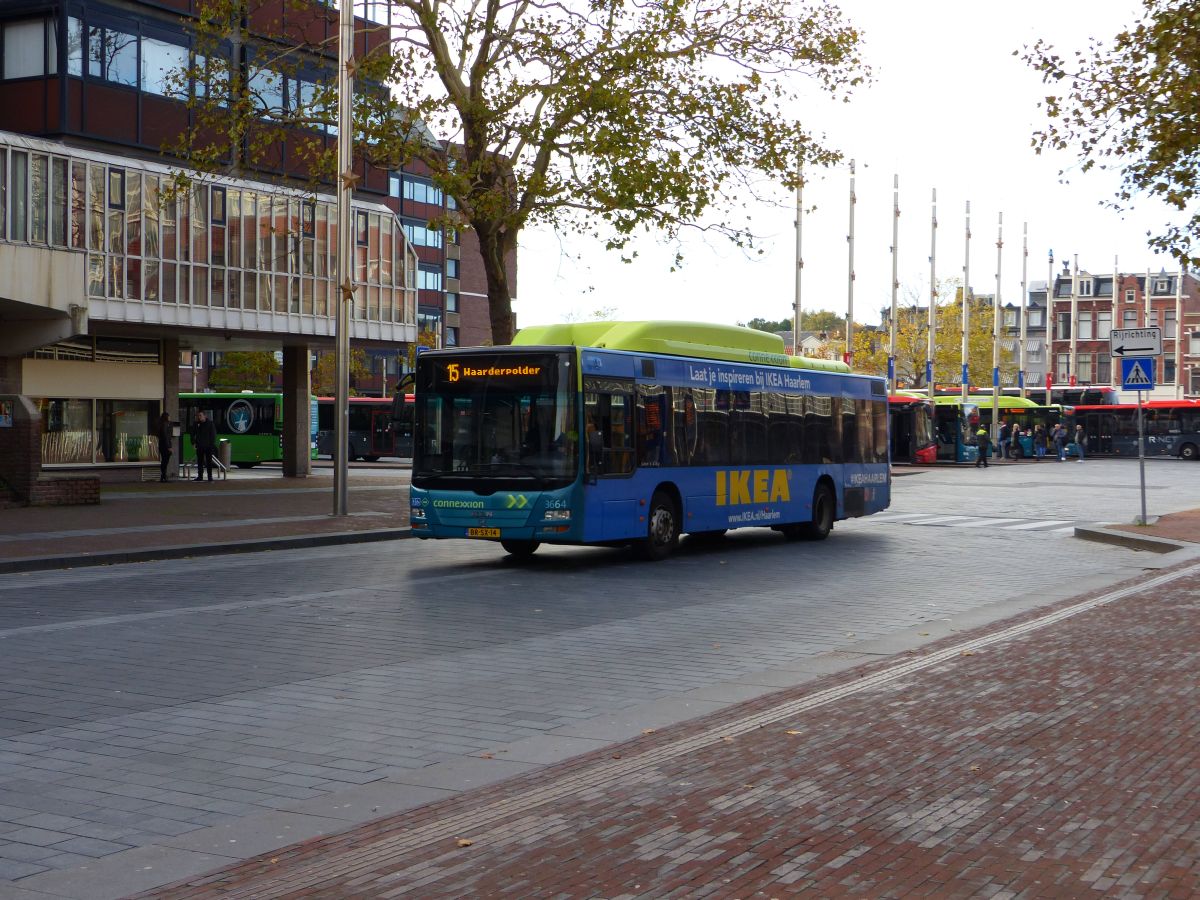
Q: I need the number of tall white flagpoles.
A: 12